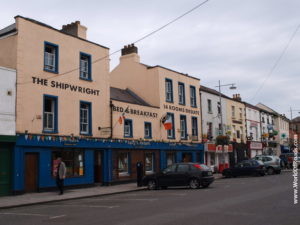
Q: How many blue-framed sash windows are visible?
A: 12